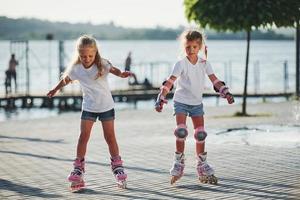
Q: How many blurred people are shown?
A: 2